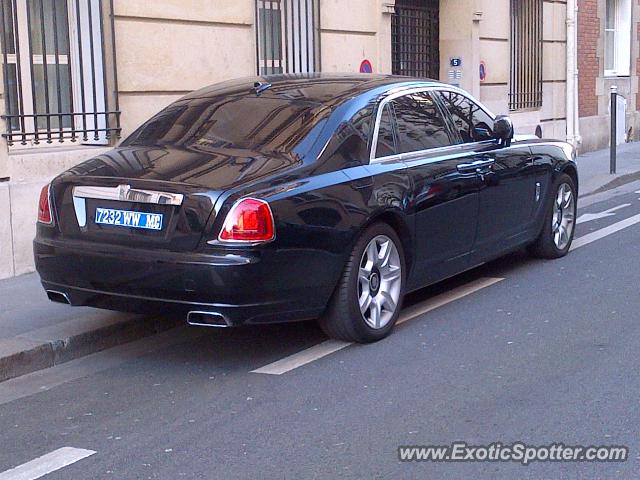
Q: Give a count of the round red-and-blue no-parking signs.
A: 2